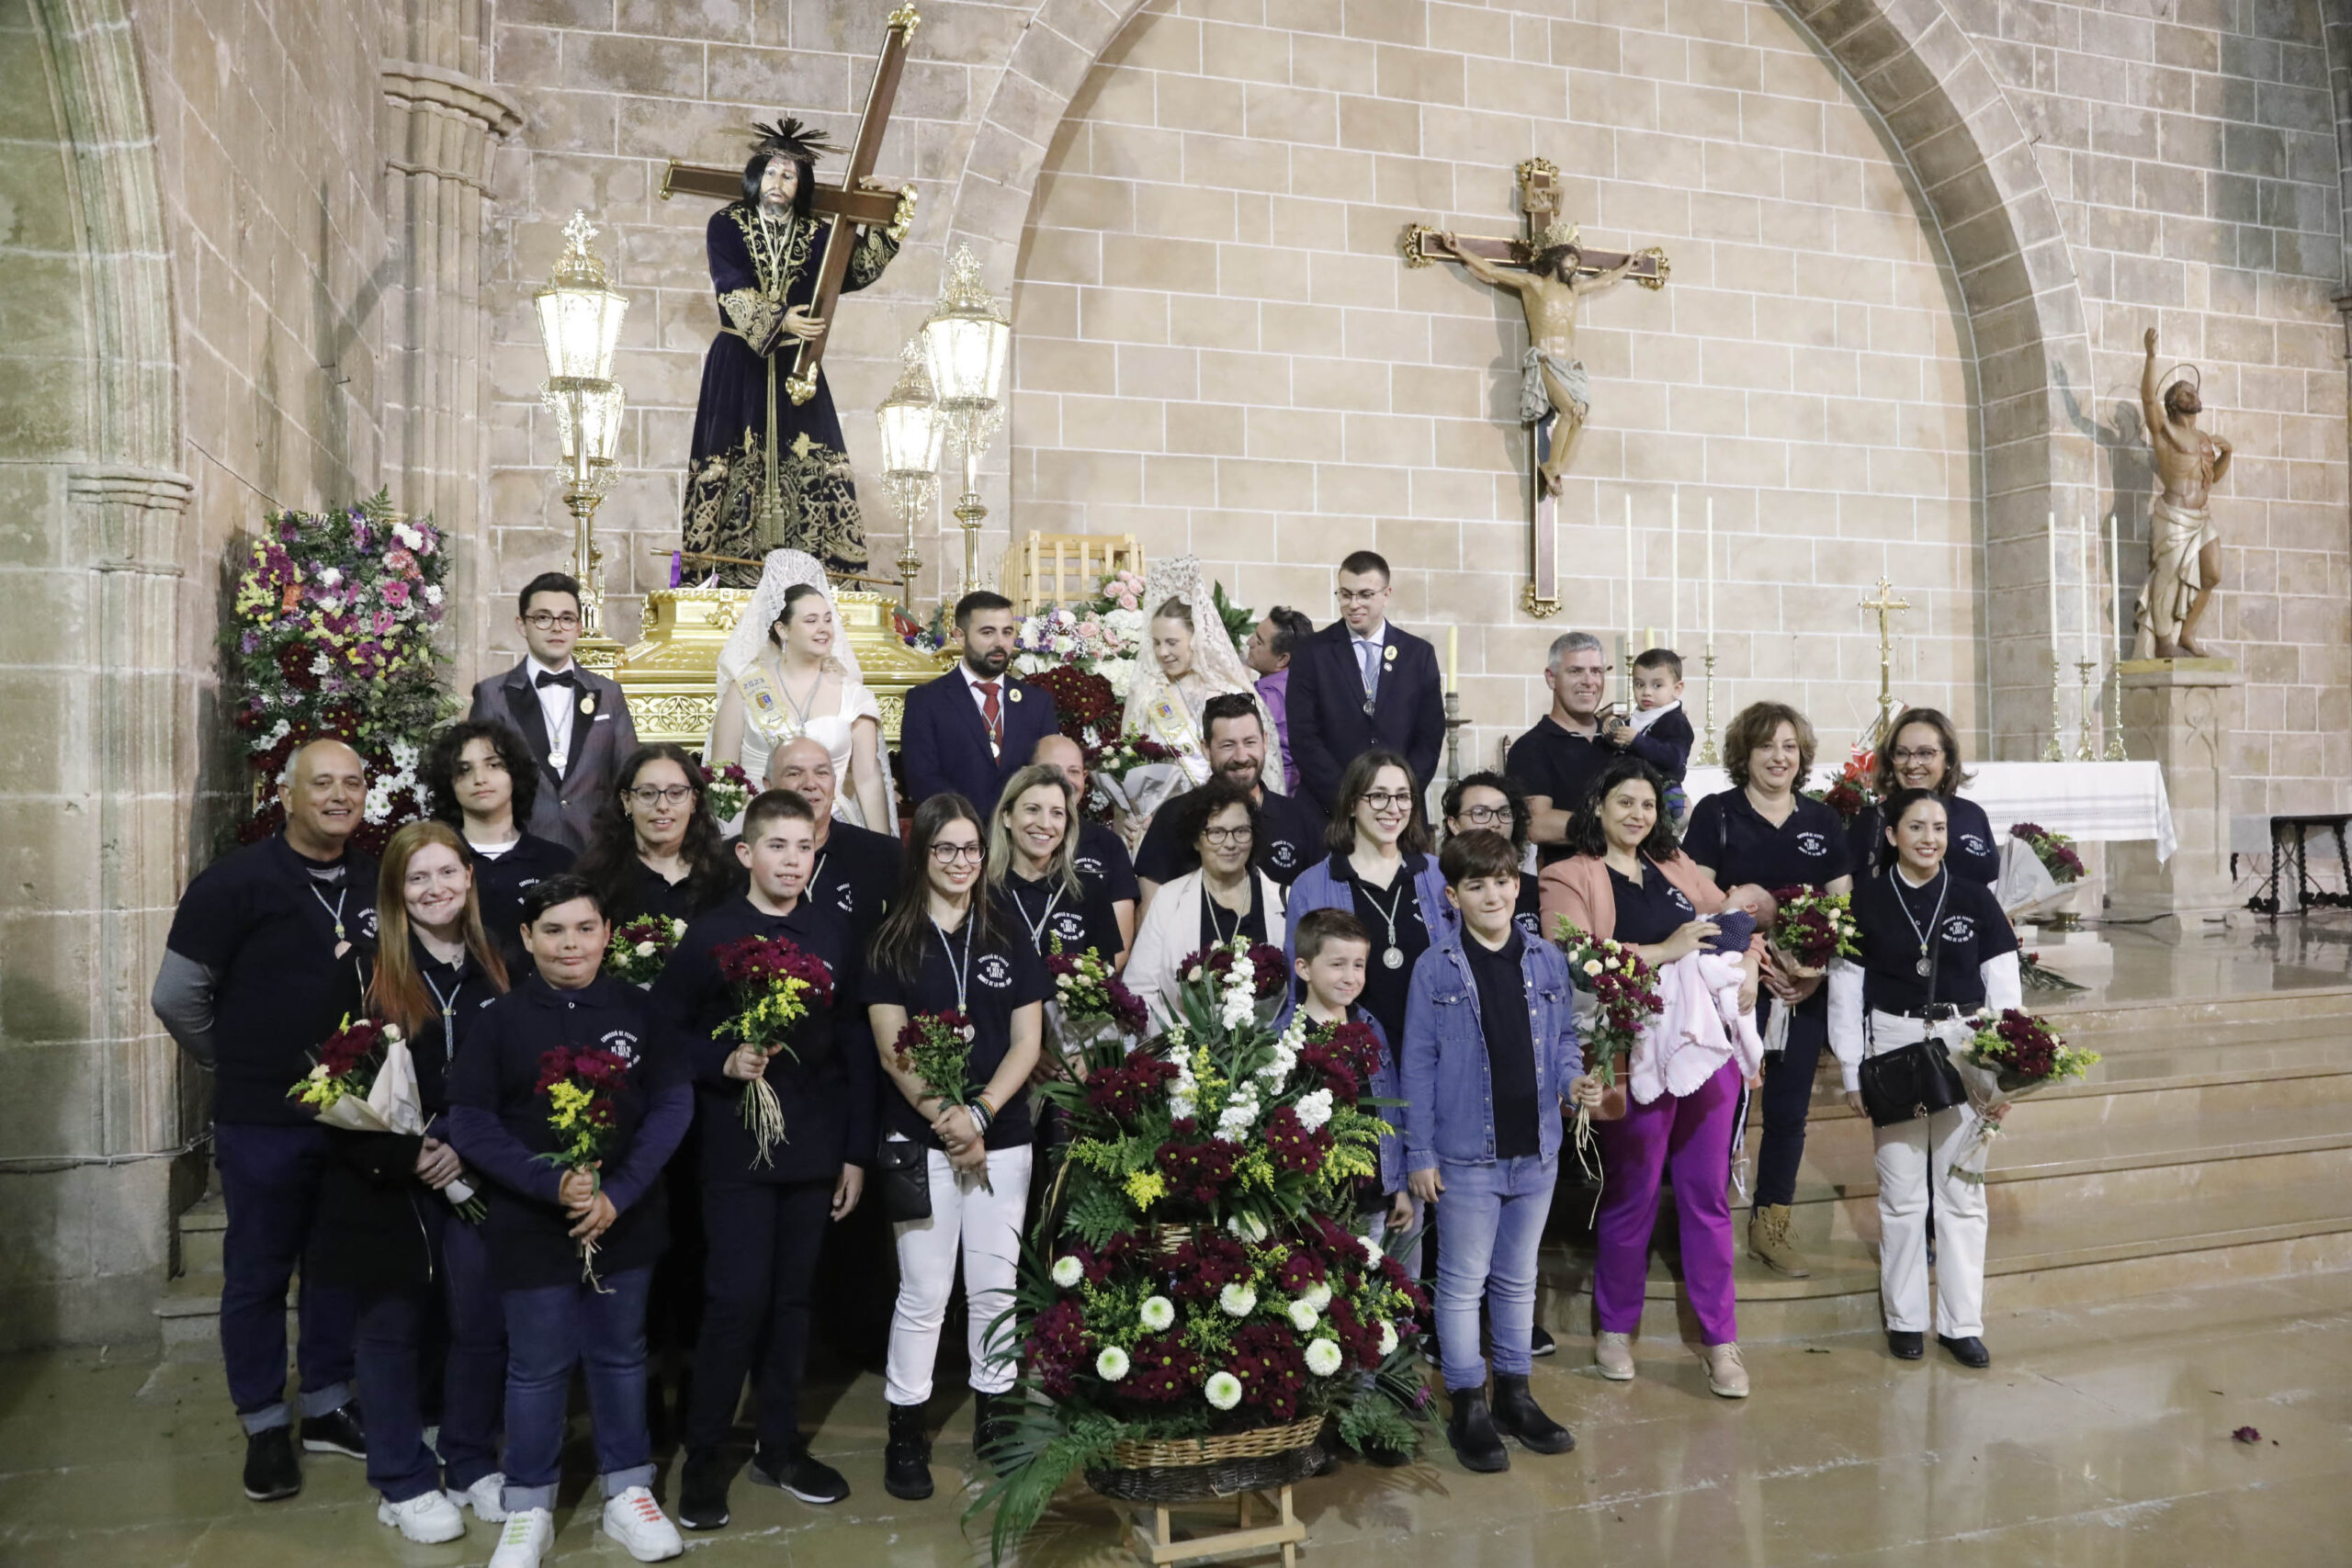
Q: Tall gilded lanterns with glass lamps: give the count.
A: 4